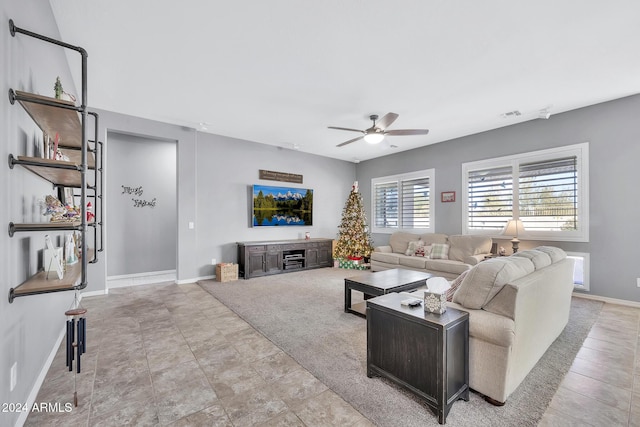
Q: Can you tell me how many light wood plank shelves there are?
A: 4